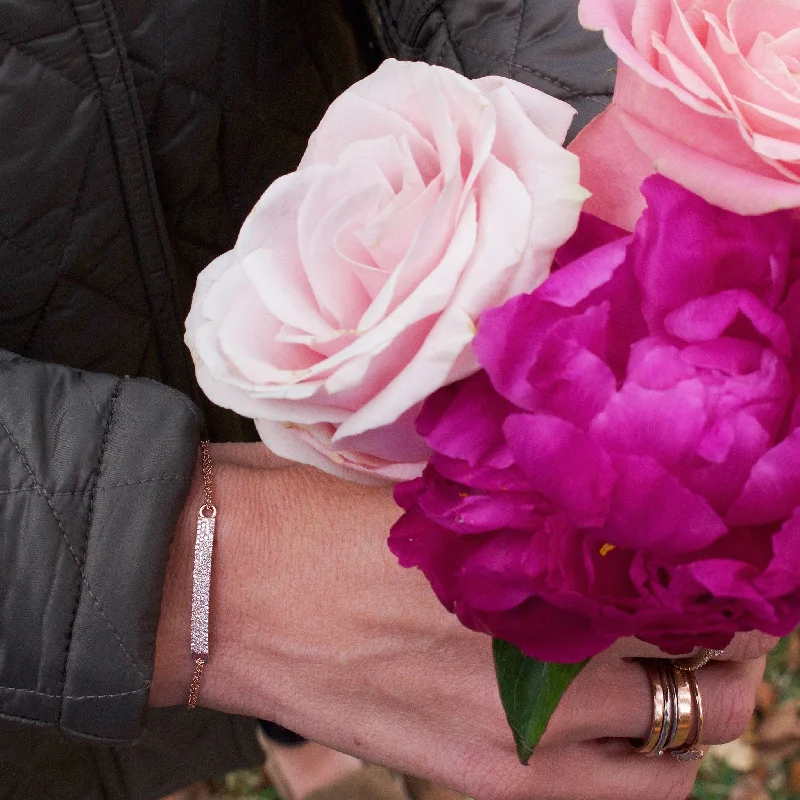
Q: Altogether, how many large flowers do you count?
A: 3